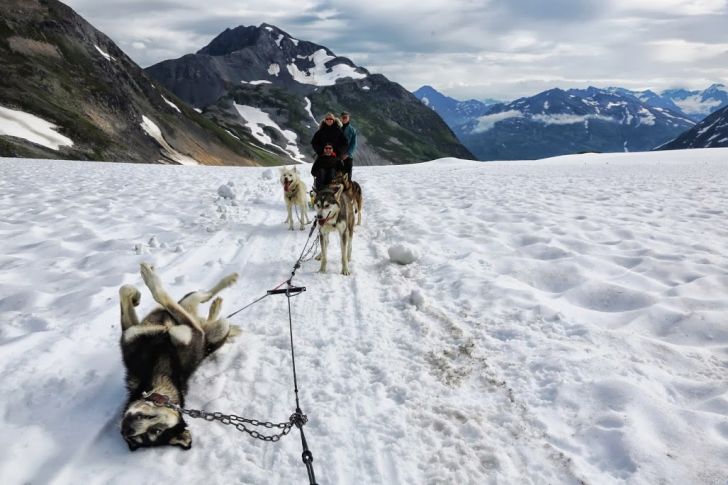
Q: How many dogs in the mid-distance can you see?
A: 3